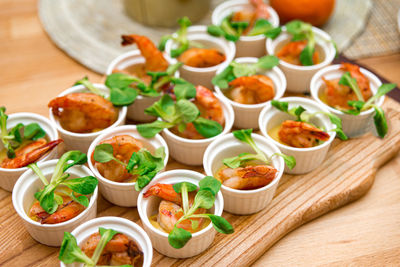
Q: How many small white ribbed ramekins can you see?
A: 15